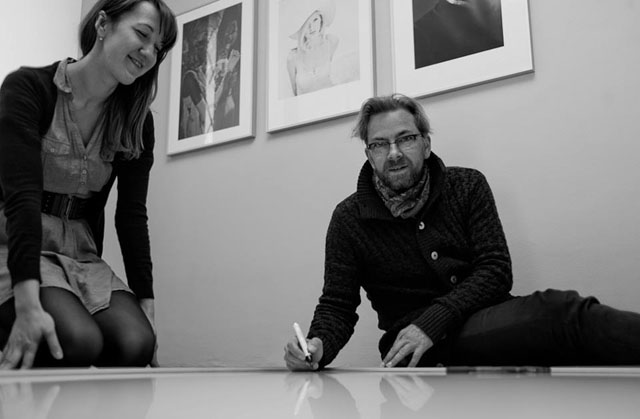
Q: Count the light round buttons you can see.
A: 3